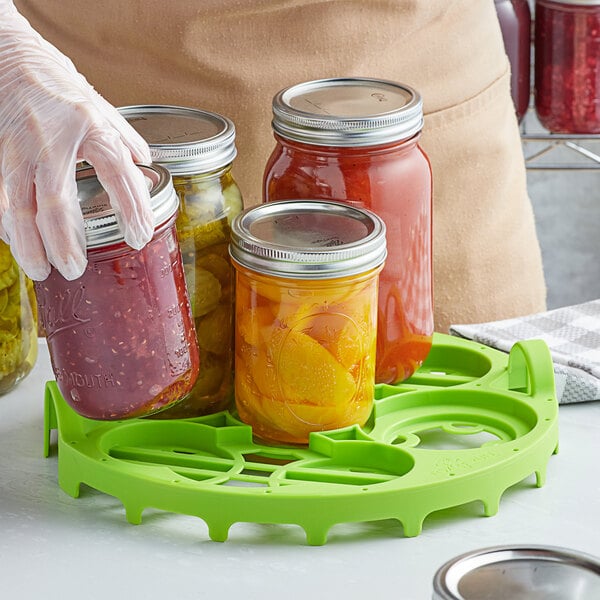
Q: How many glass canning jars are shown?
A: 7